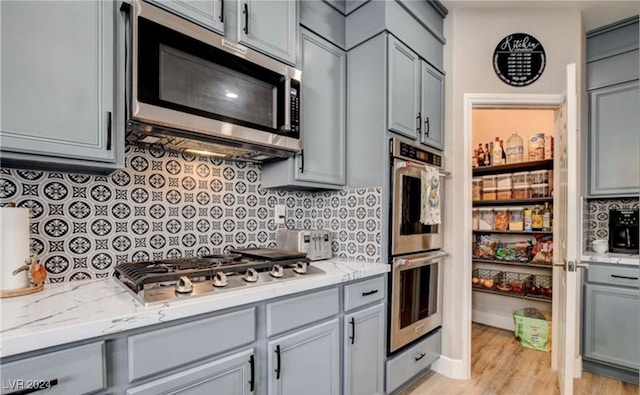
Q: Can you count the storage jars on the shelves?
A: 13